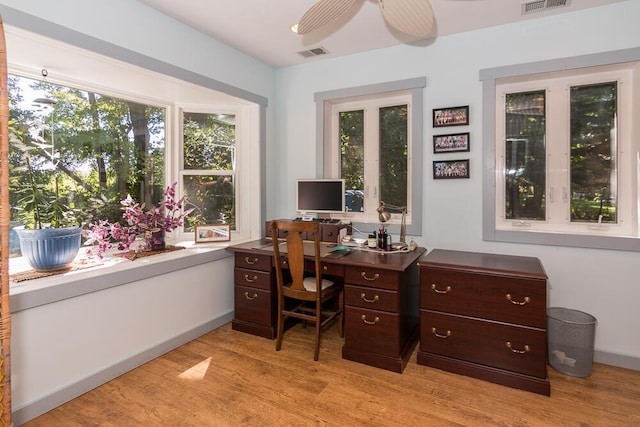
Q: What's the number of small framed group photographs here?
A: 3